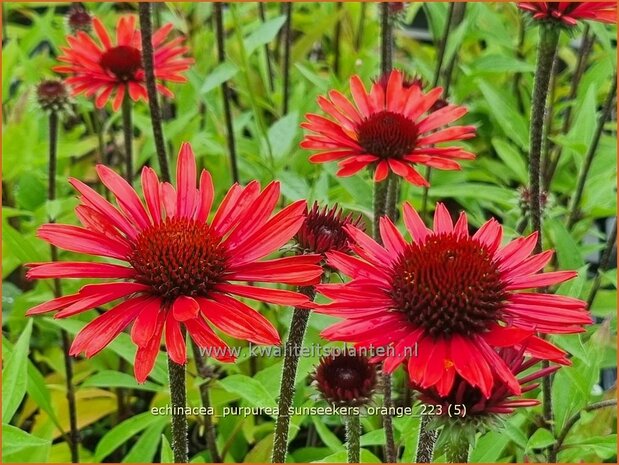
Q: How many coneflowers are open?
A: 5